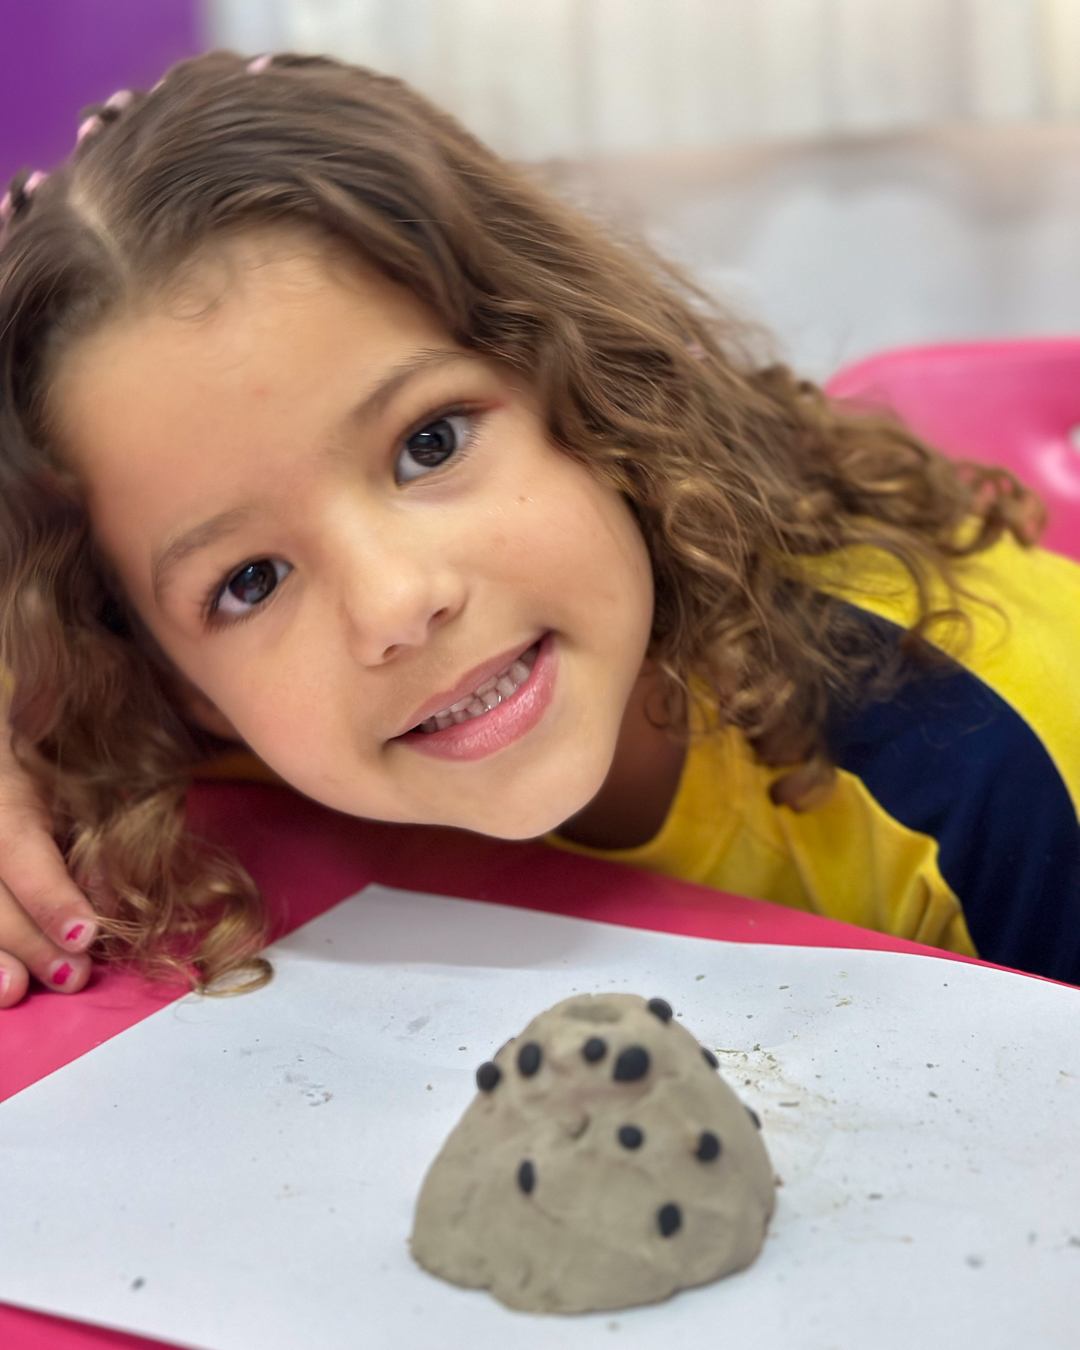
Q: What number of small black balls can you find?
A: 11